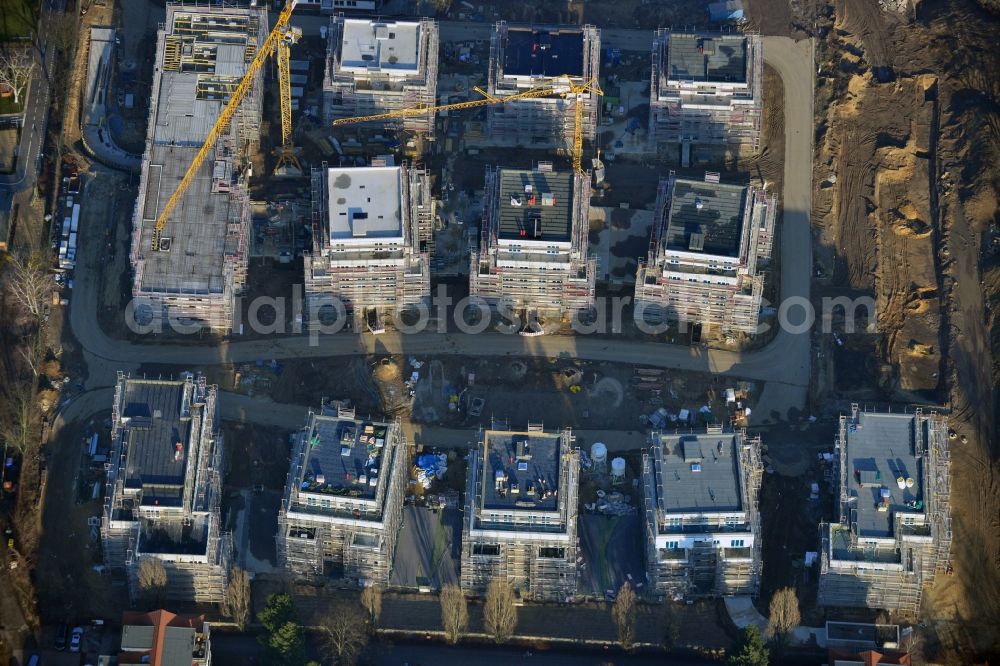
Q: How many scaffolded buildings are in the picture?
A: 12